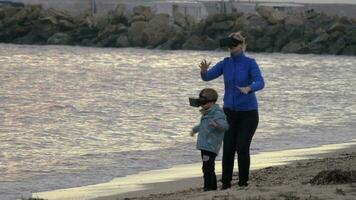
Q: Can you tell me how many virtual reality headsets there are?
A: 2